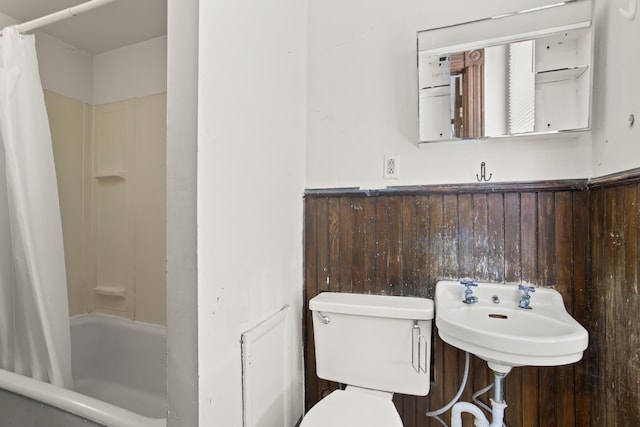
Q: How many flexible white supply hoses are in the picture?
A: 2